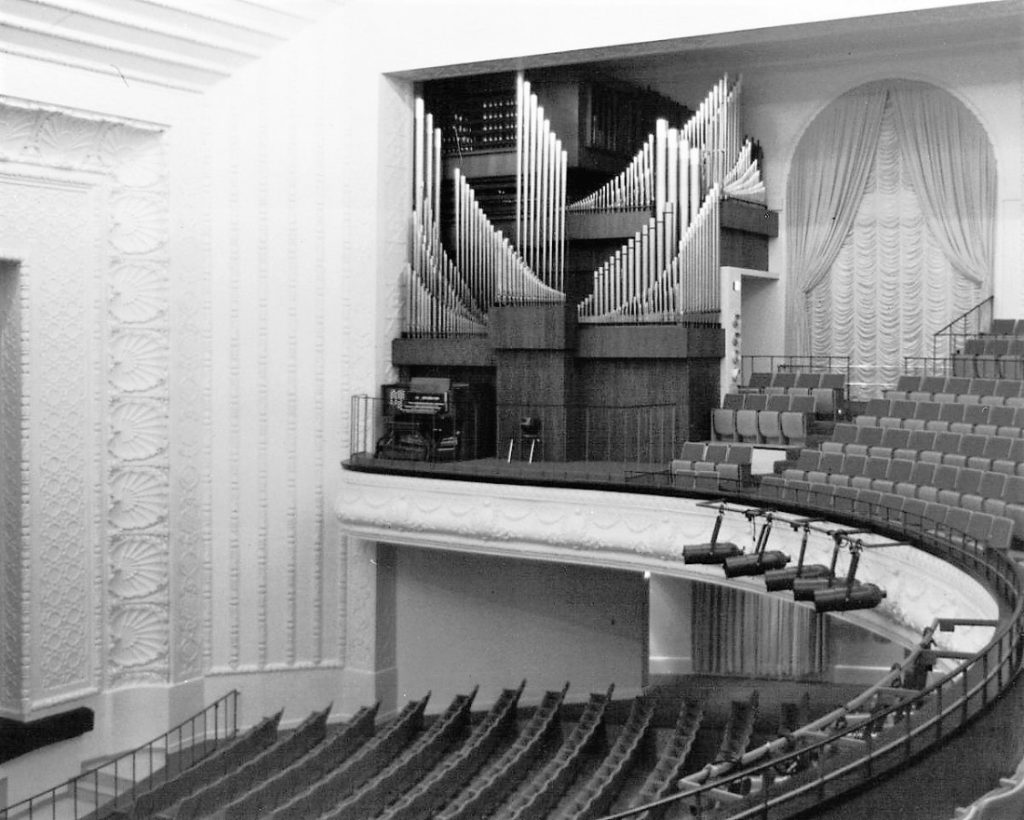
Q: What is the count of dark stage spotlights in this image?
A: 5